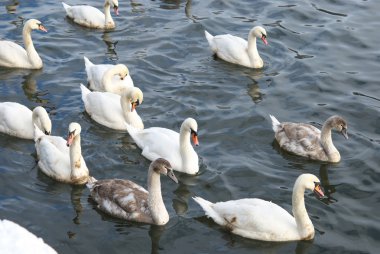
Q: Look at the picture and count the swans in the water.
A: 11